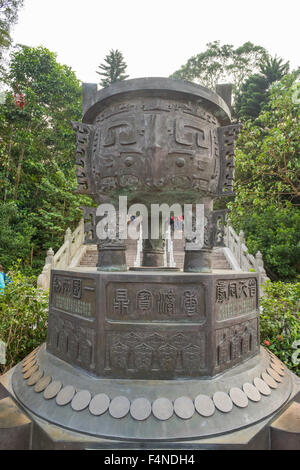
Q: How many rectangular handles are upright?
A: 2